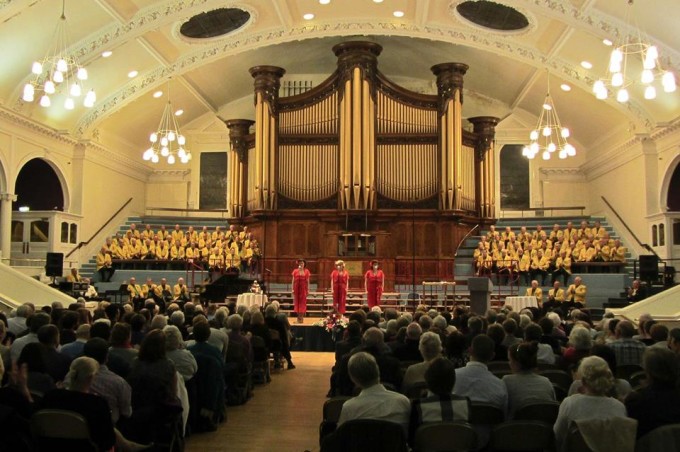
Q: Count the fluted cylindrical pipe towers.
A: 5